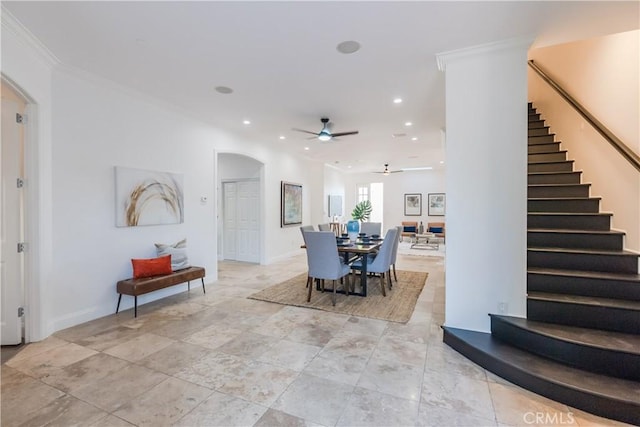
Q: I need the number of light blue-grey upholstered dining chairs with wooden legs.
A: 6